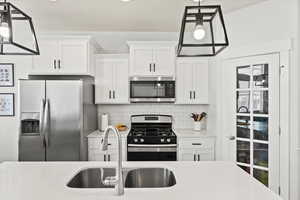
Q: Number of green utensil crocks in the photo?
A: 0